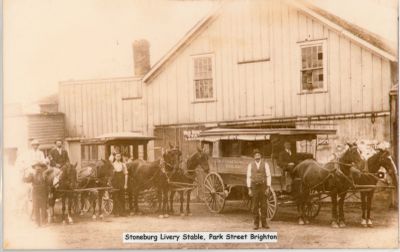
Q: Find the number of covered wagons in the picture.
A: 2